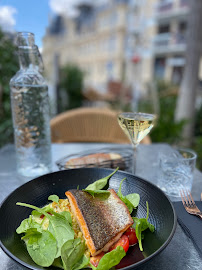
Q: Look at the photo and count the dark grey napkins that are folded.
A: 1